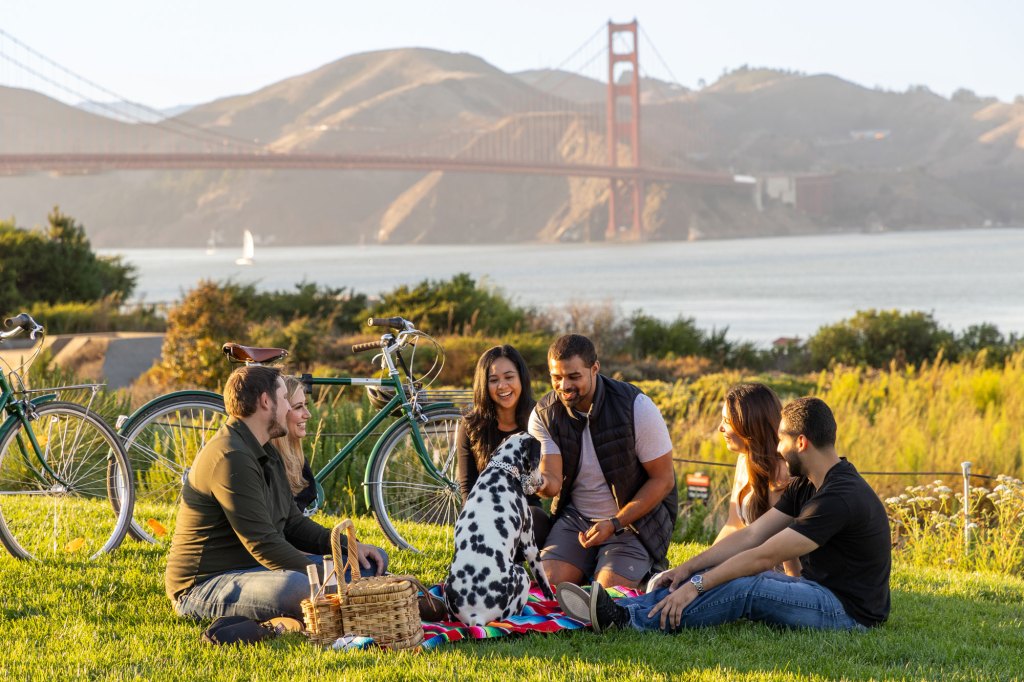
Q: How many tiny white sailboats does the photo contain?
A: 2